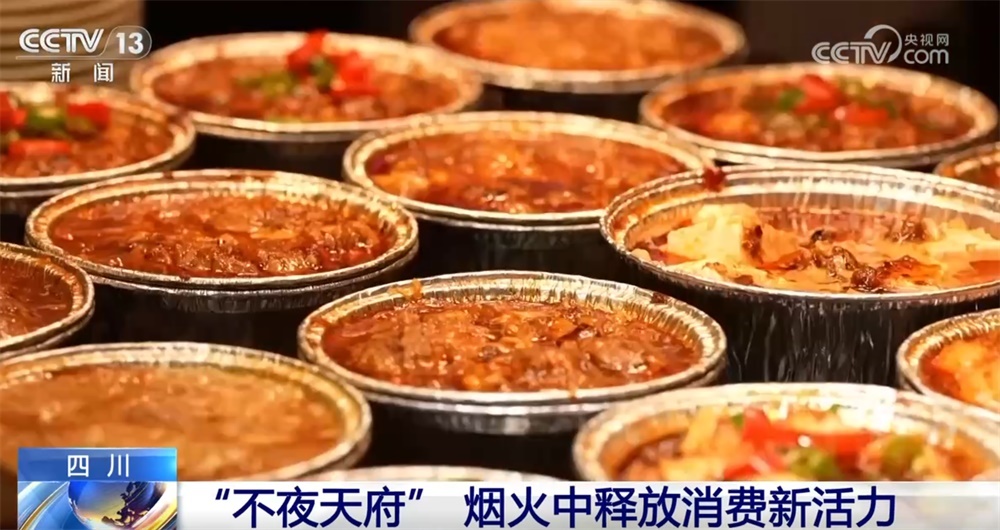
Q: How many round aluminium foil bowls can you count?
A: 14